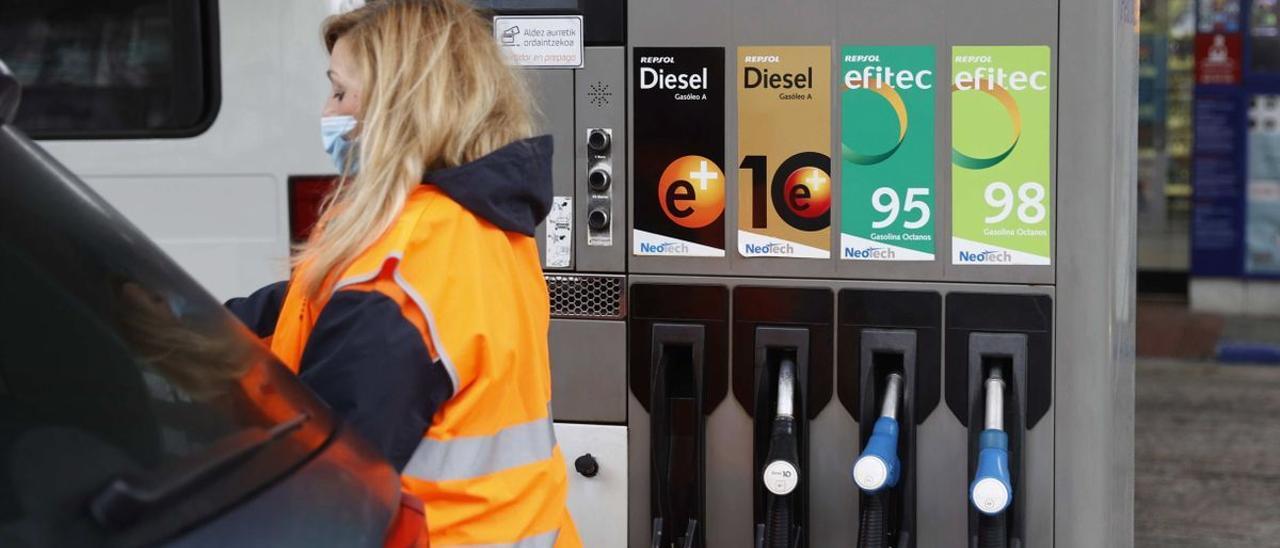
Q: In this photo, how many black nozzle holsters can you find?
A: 4